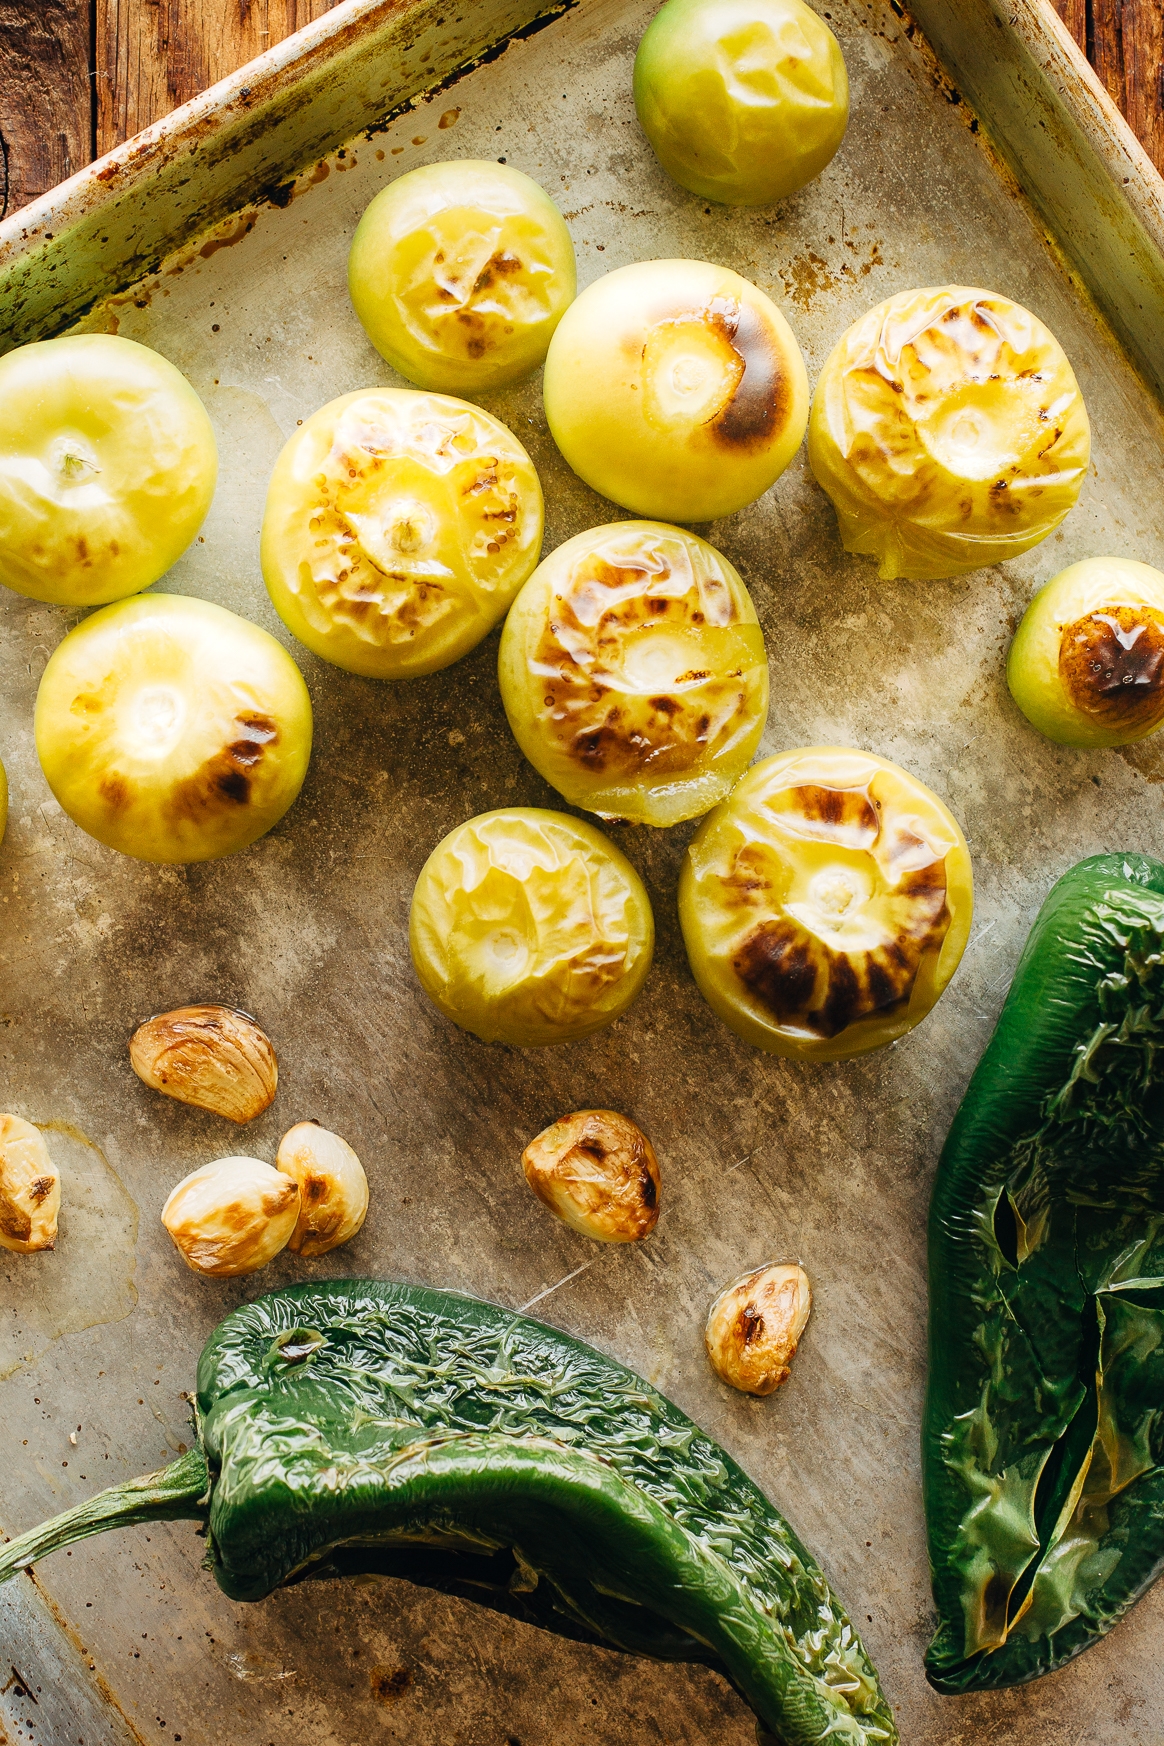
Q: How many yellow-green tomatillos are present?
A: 11